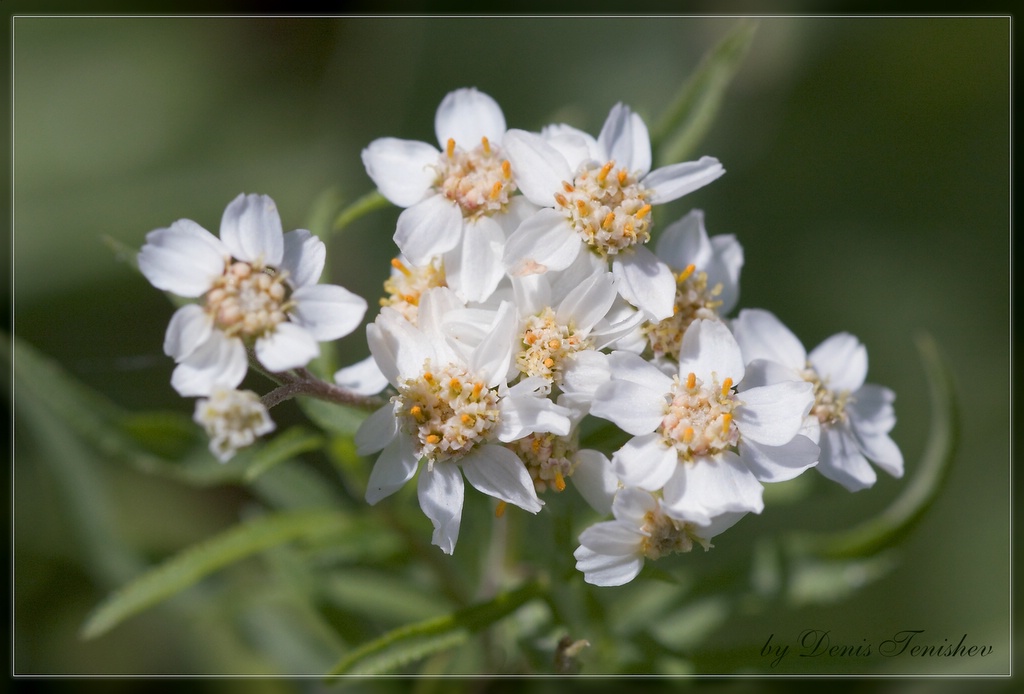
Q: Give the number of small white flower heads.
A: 12